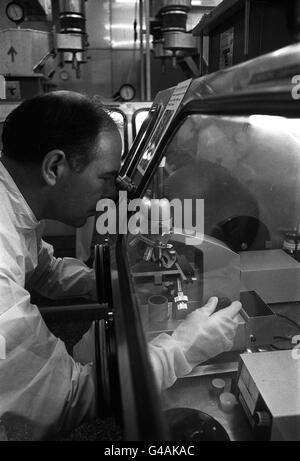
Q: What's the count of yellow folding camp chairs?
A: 0